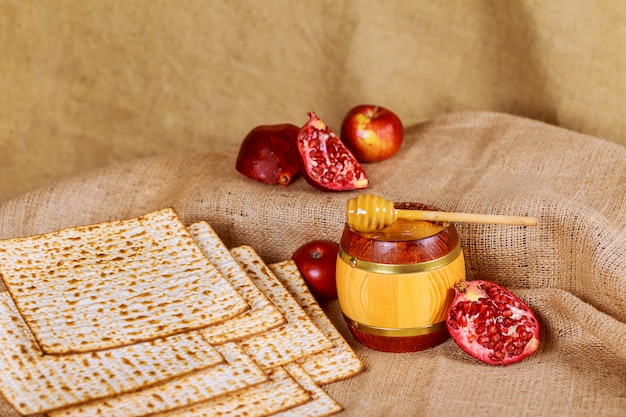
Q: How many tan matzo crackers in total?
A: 8